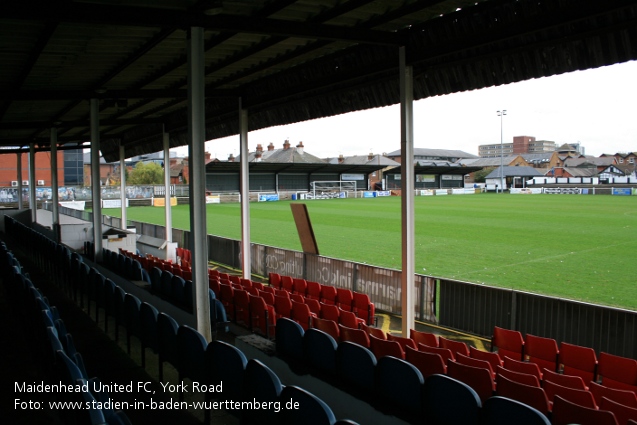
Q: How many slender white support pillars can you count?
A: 9